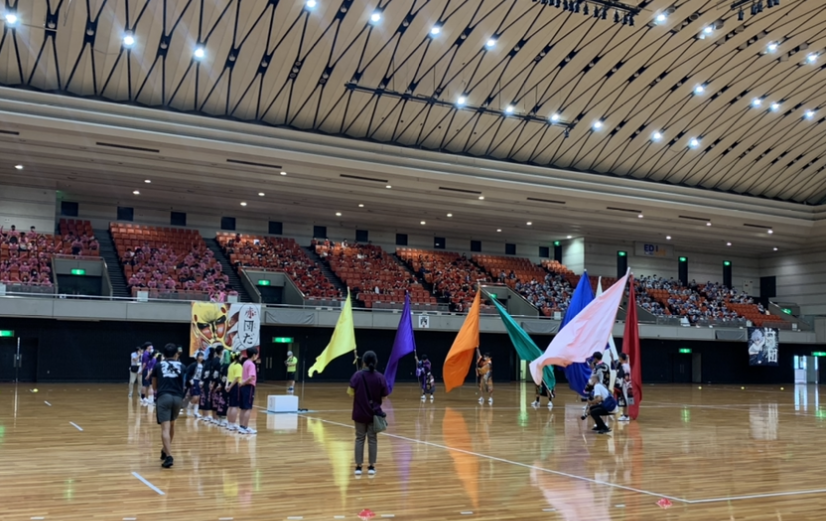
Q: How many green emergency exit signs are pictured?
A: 12